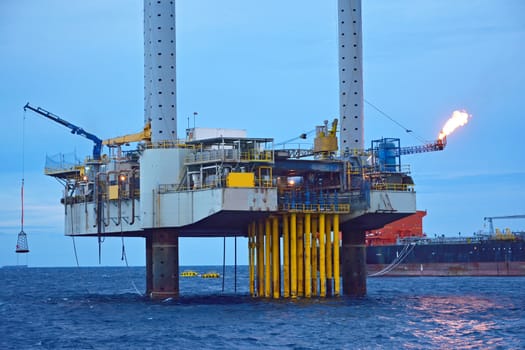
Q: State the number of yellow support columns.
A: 12